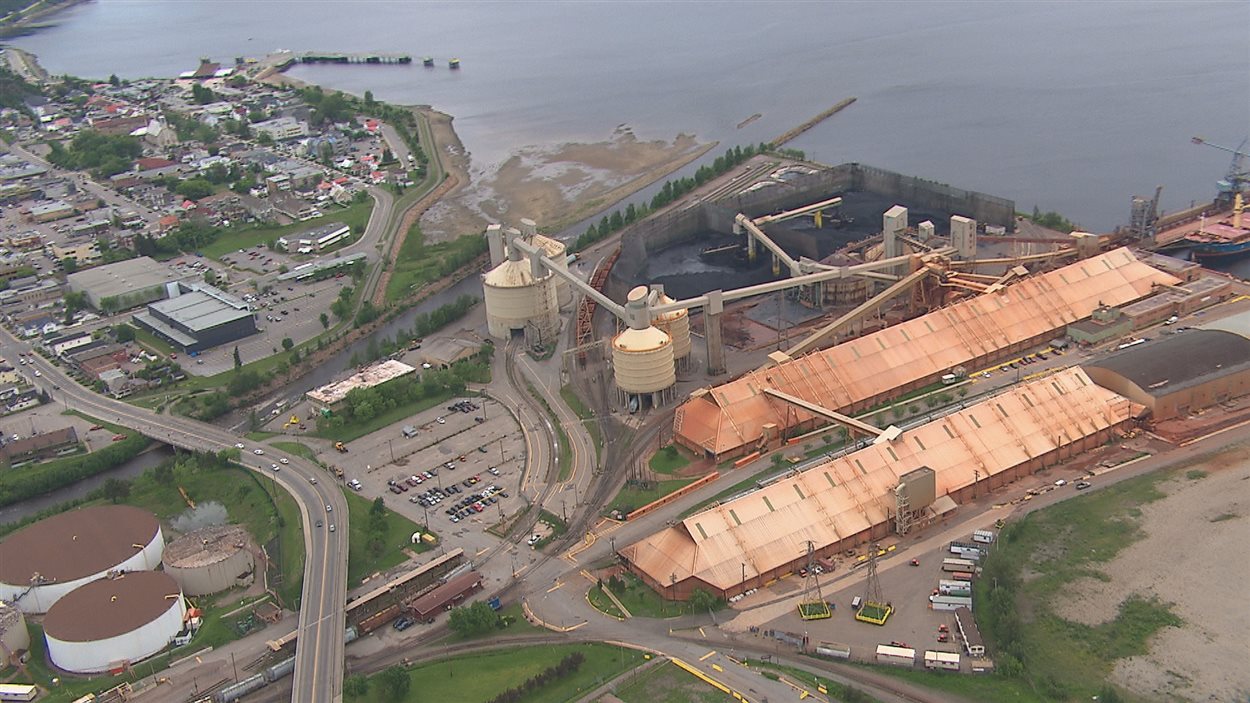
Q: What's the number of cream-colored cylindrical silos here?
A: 4